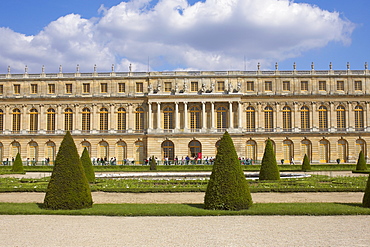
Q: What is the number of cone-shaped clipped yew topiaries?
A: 9